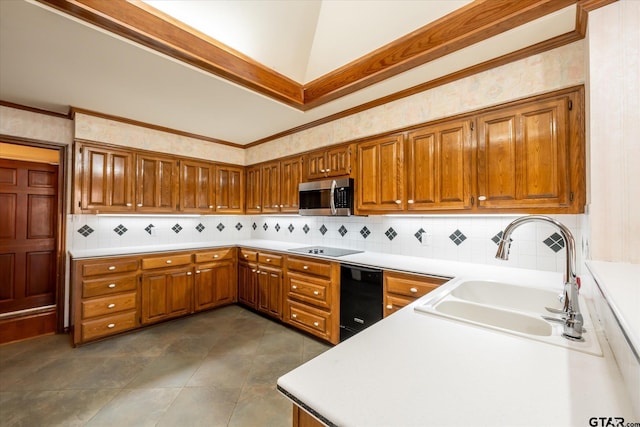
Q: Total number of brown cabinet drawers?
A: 12